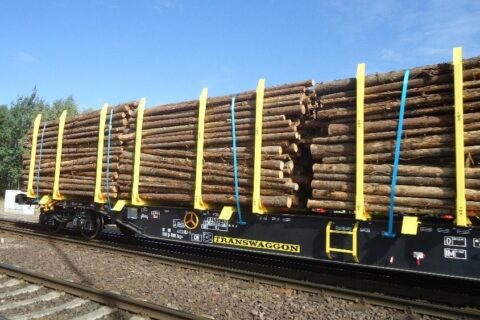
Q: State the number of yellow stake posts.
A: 8